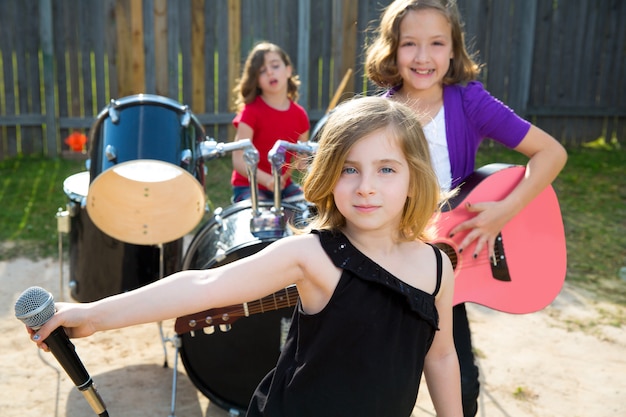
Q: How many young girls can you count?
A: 3